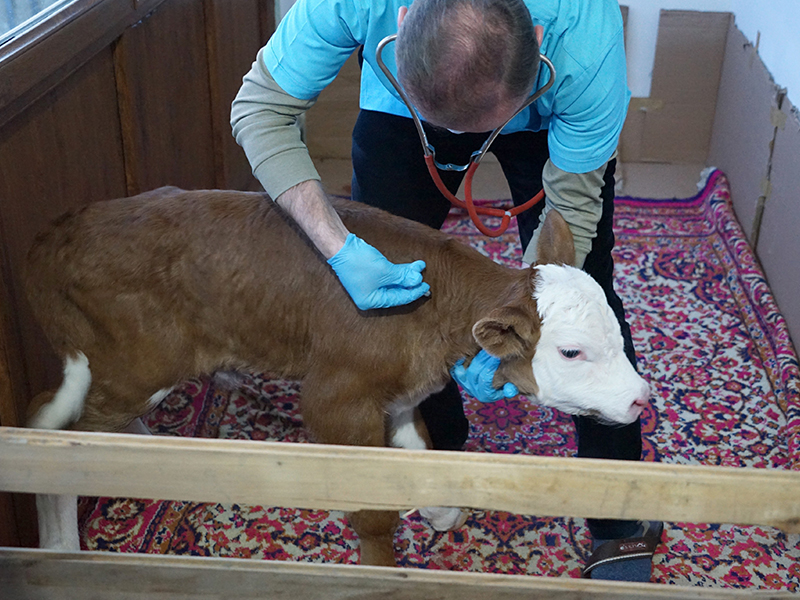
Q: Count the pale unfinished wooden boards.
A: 2